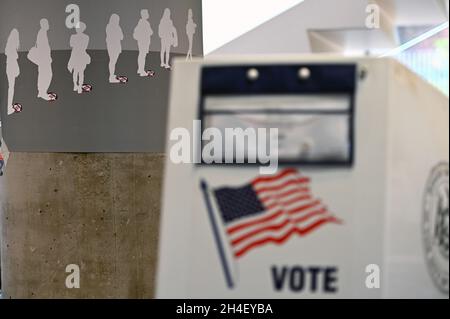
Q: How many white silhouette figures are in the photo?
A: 7